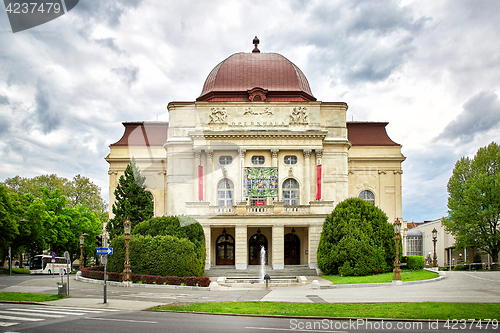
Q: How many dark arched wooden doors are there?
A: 3